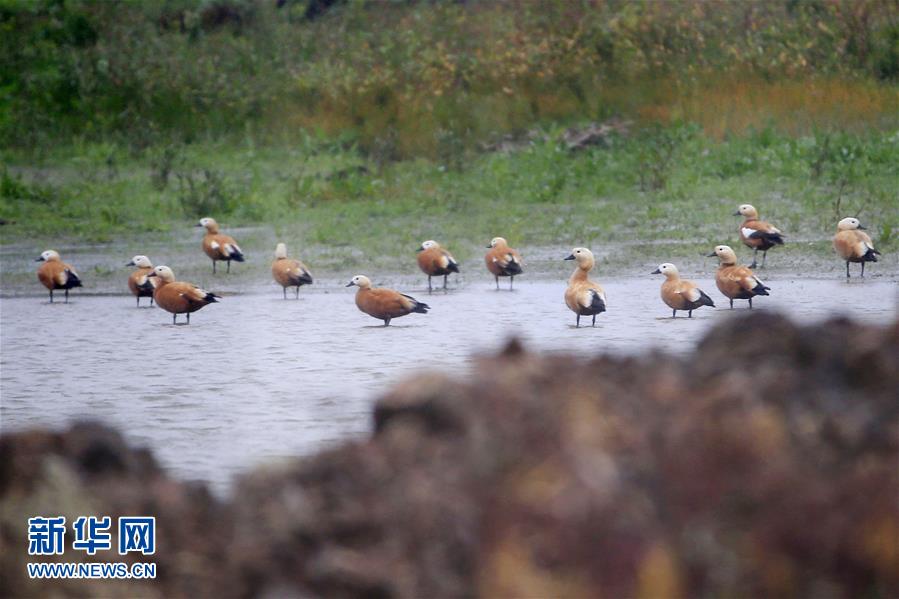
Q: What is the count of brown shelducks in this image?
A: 13